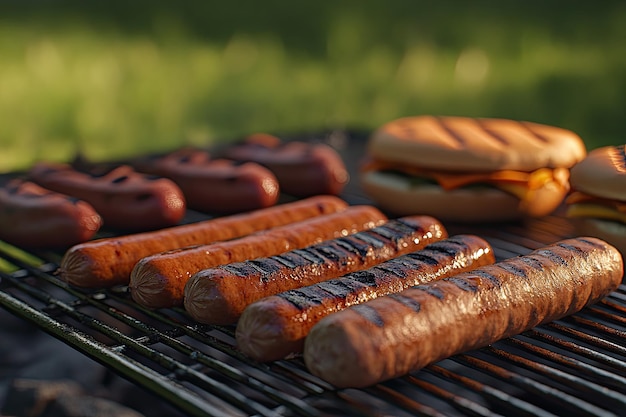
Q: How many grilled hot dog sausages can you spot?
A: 9